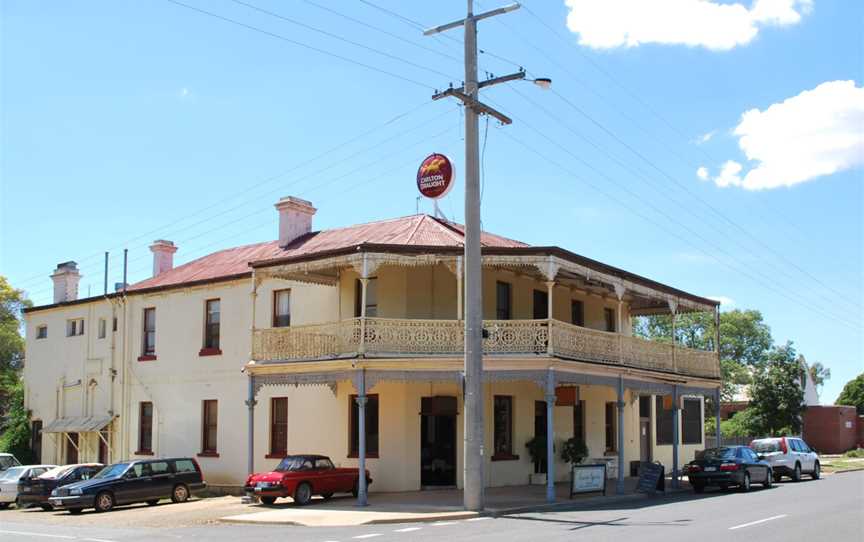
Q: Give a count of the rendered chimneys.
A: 3